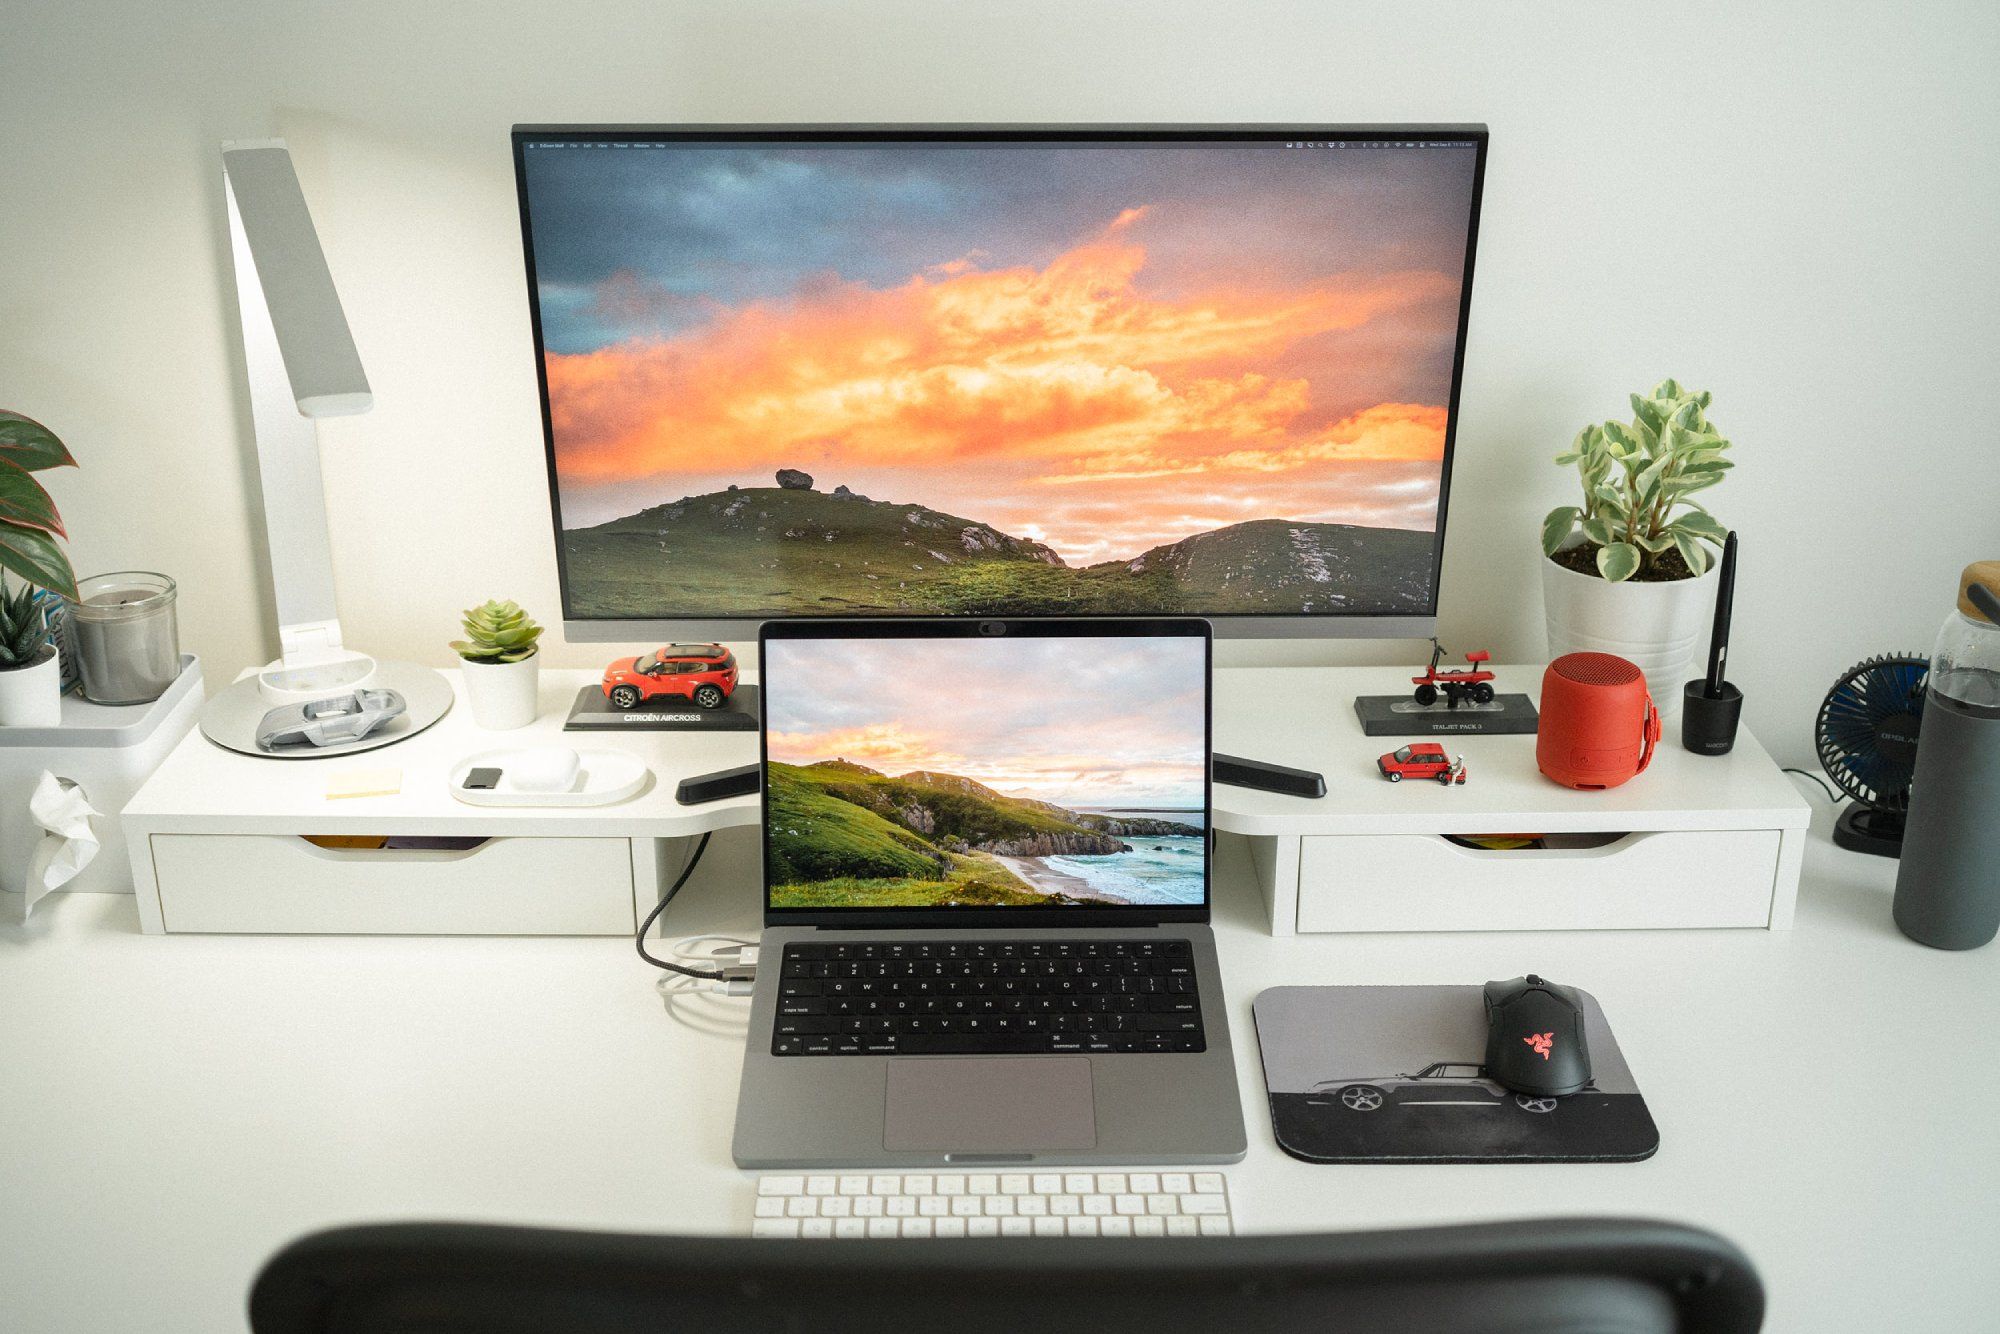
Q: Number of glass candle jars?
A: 1